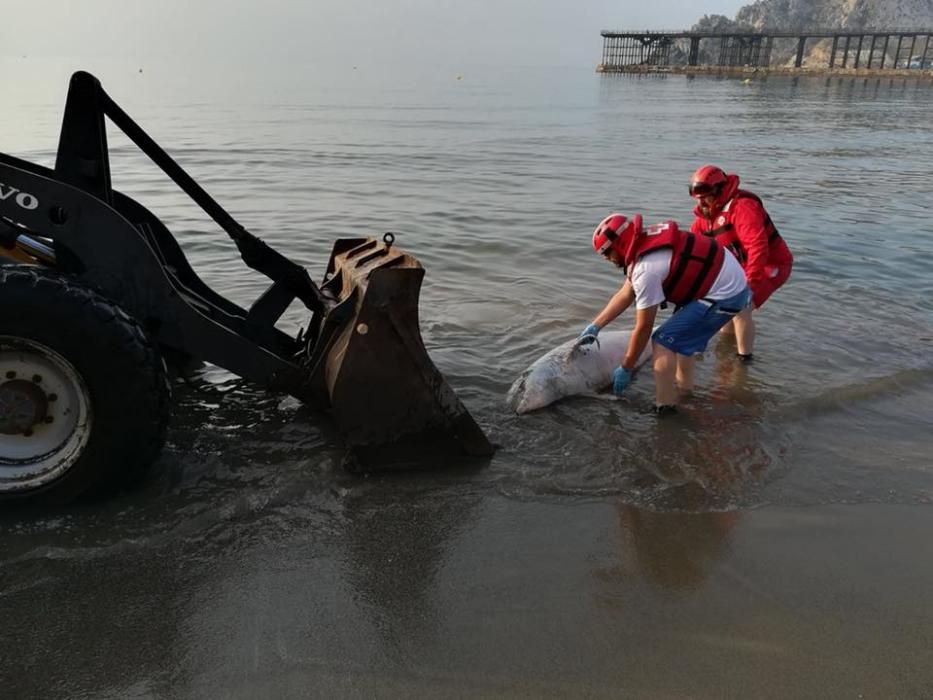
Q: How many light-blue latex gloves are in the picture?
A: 2